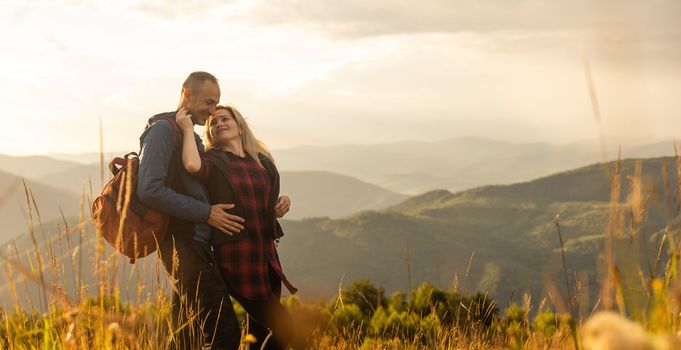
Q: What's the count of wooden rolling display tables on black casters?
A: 0